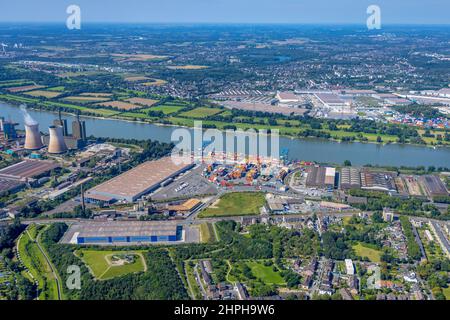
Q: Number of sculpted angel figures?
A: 0